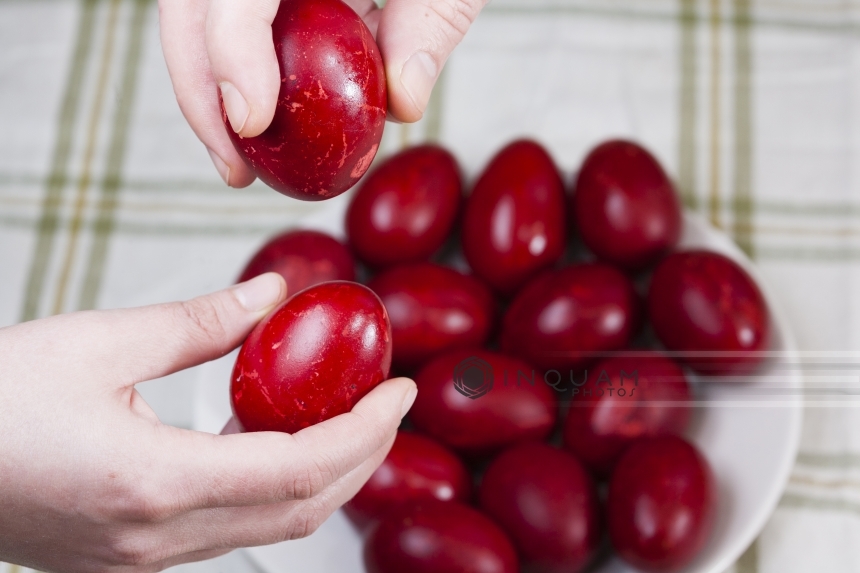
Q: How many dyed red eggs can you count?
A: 15